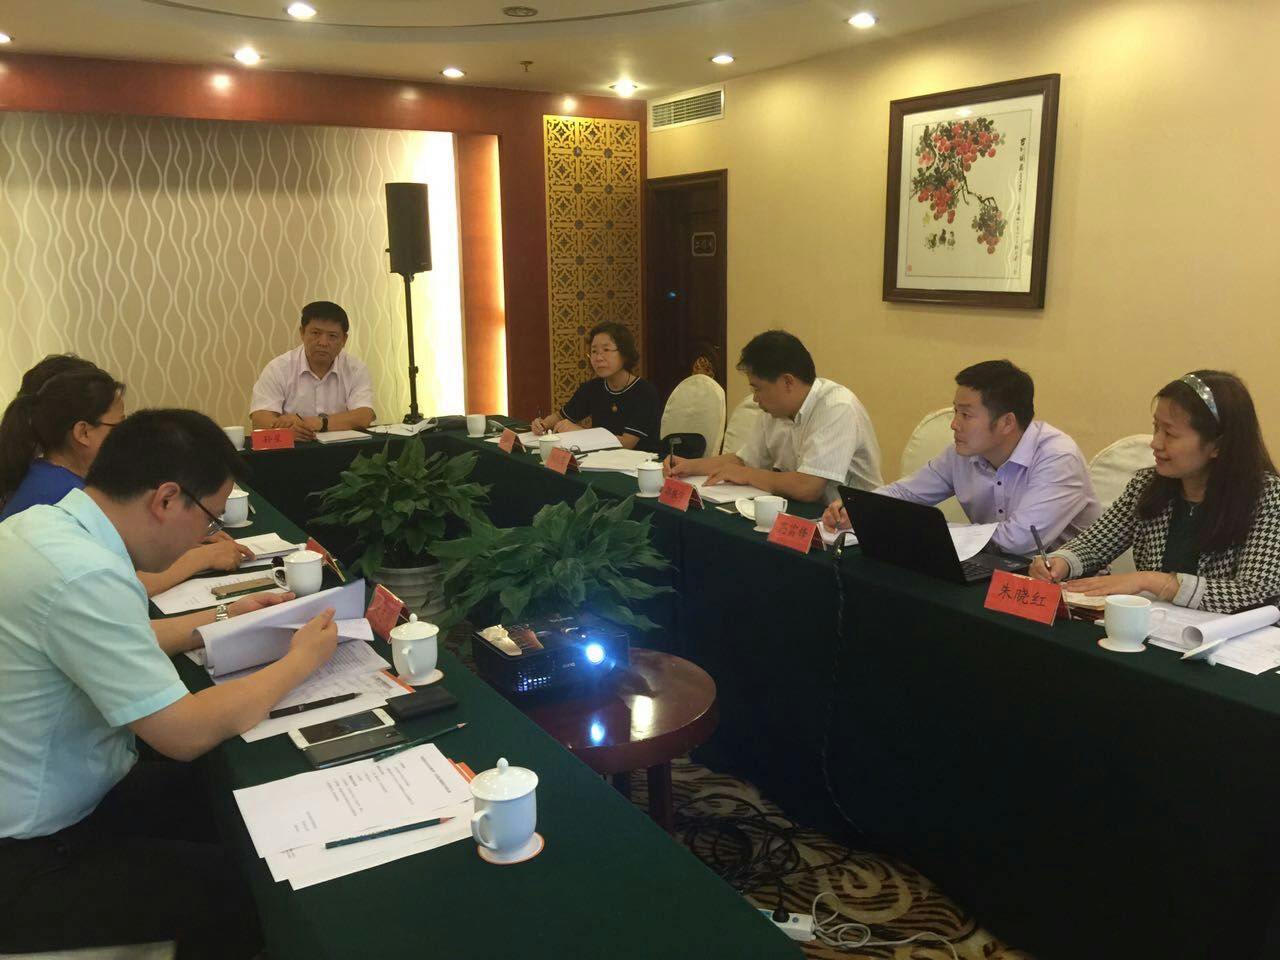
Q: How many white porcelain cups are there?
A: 10